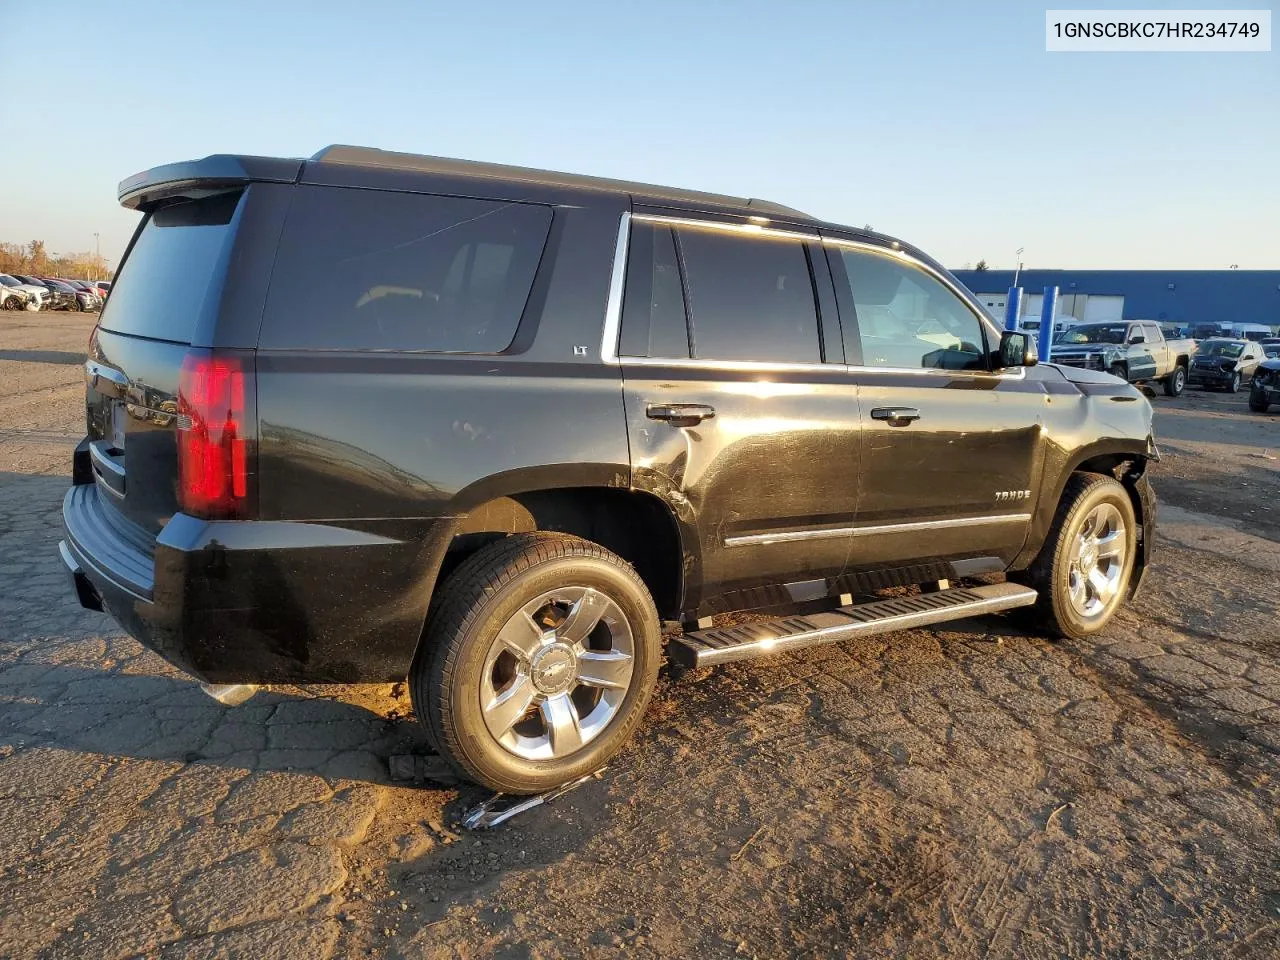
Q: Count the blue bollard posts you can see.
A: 2